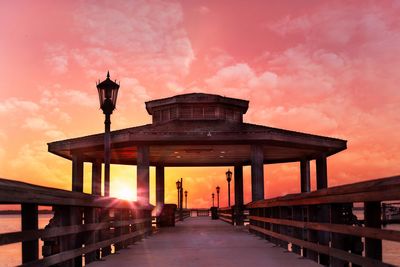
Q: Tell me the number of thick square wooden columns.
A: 8